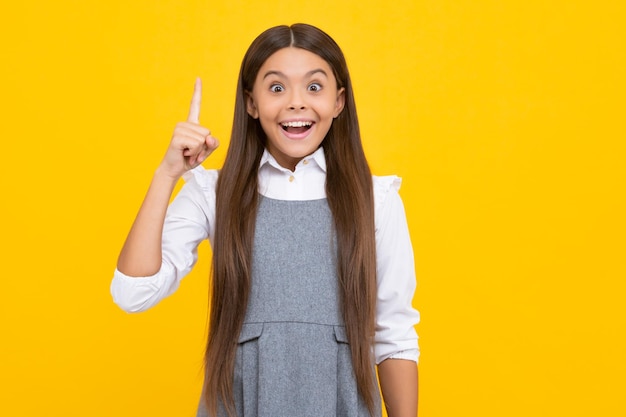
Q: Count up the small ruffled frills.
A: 2